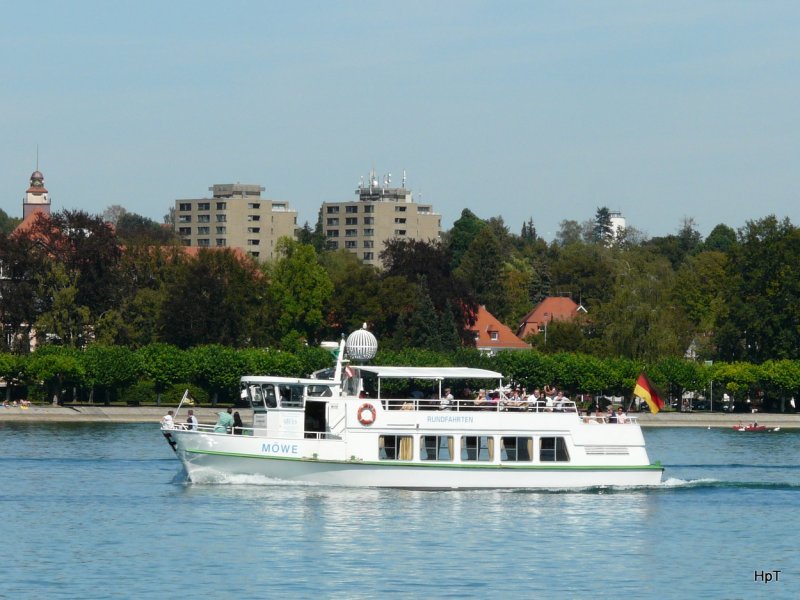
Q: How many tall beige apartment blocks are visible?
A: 2